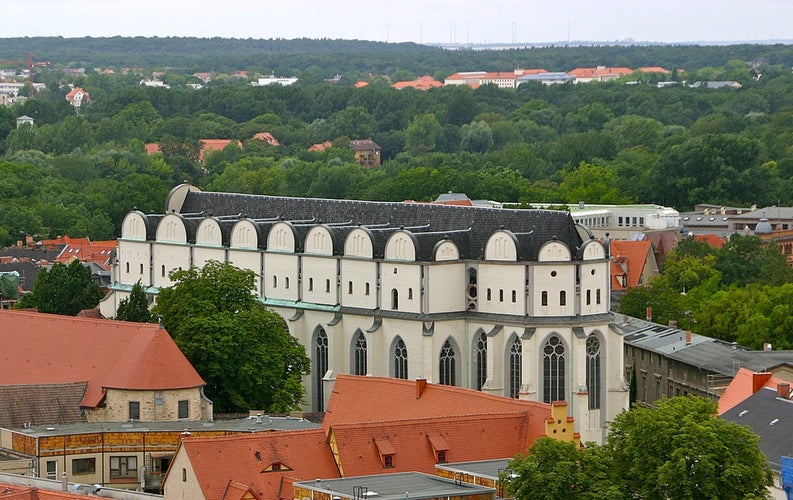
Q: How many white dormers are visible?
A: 12